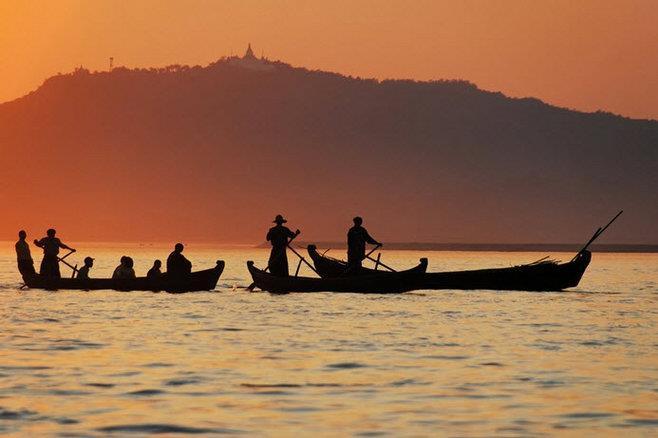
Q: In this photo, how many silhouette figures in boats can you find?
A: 9